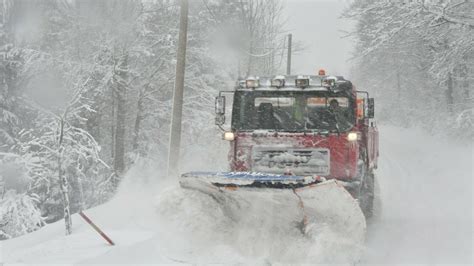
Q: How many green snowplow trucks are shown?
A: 0